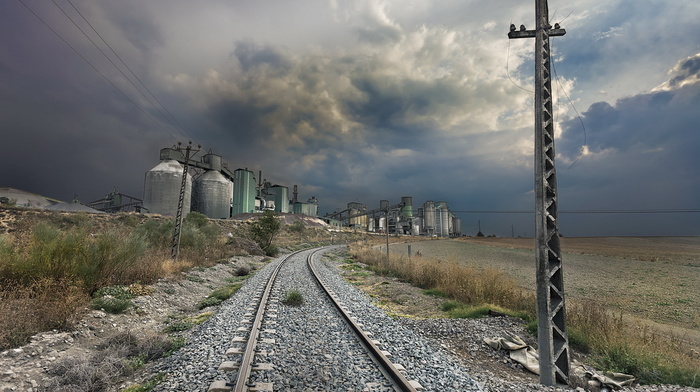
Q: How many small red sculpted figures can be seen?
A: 0